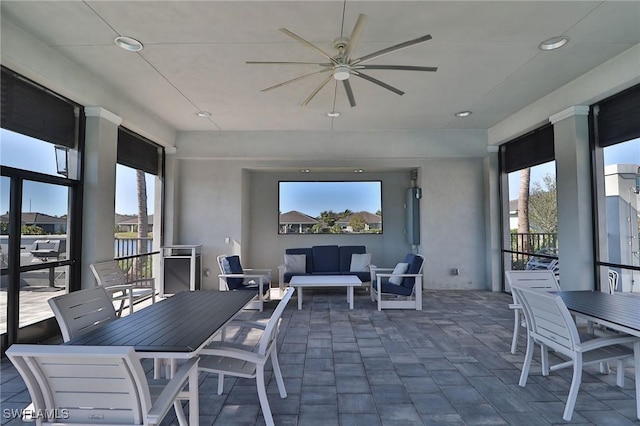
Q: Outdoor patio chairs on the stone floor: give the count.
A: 8